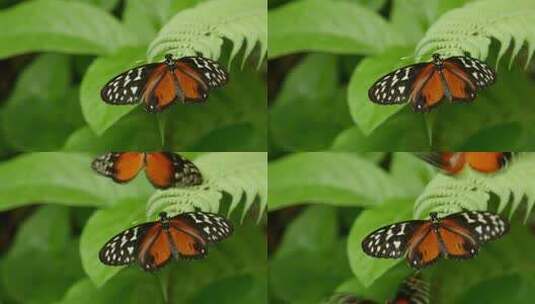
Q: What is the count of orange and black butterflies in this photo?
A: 7